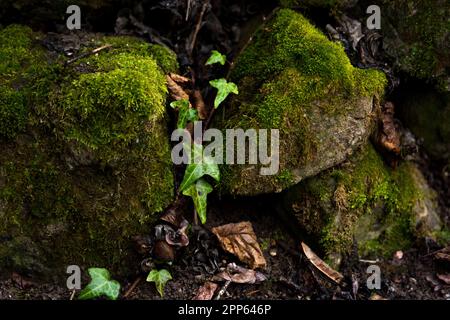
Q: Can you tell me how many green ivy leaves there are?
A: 7